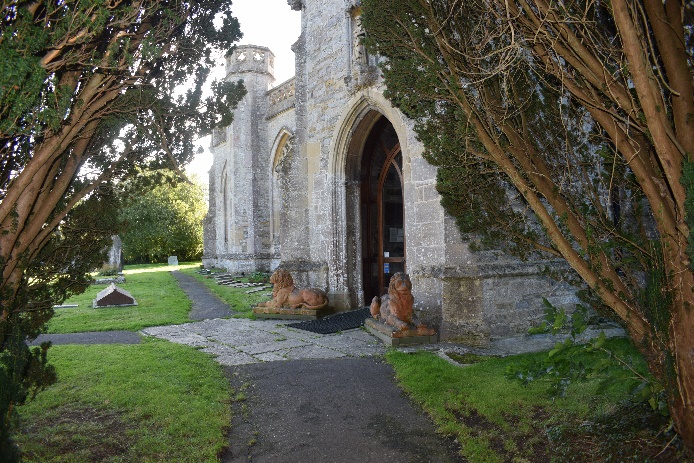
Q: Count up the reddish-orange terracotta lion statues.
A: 2